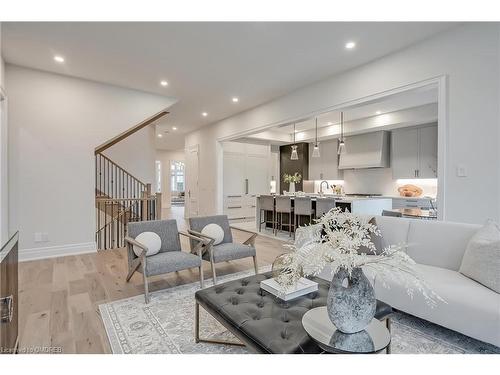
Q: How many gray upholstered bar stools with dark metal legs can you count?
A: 4